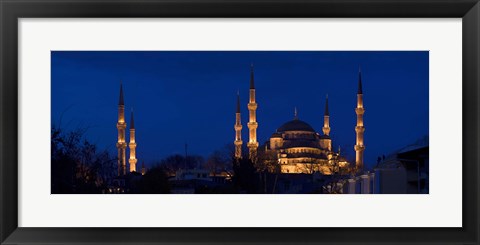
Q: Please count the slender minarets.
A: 6